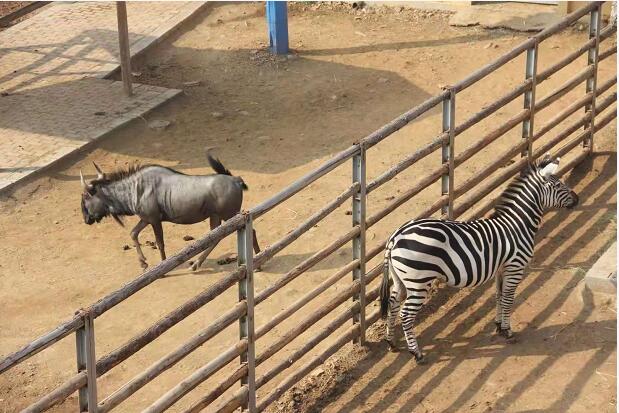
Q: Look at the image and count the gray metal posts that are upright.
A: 6